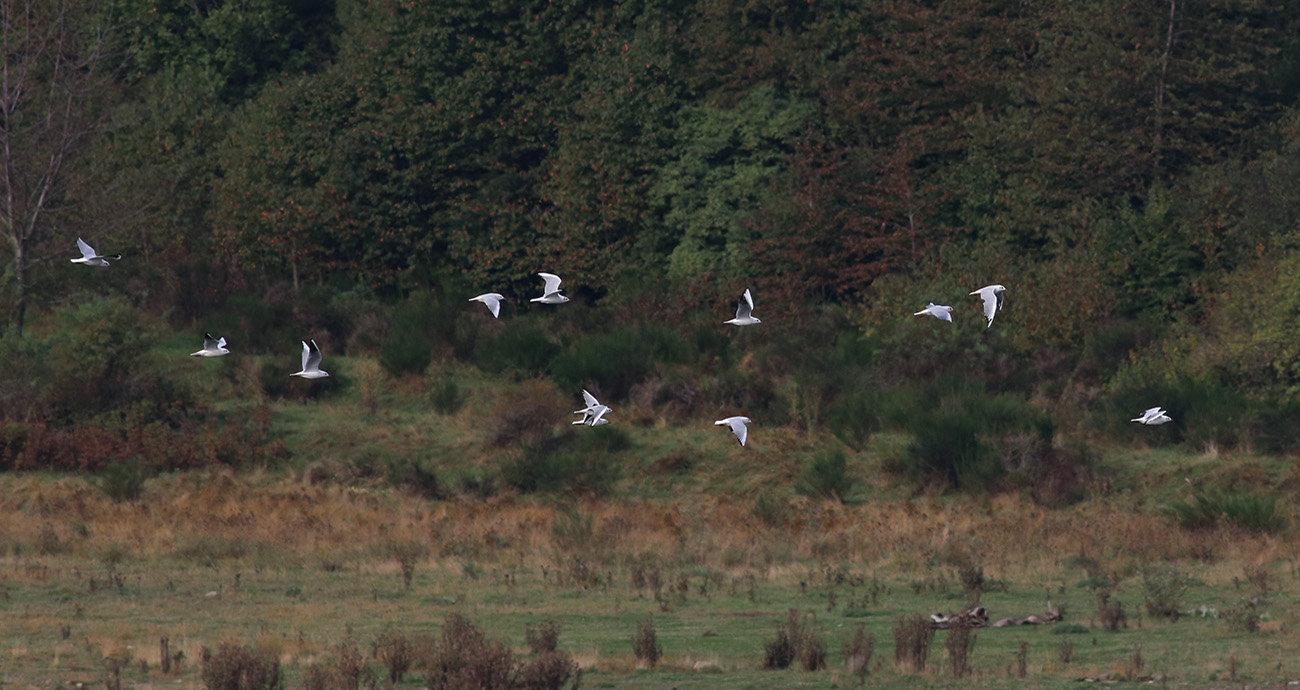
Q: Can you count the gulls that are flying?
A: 12